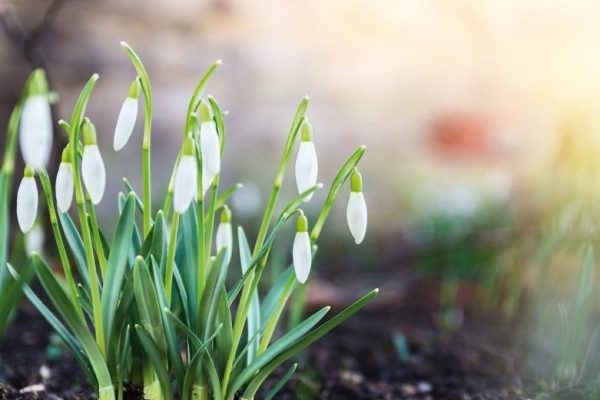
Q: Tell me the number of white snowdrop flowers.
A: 11